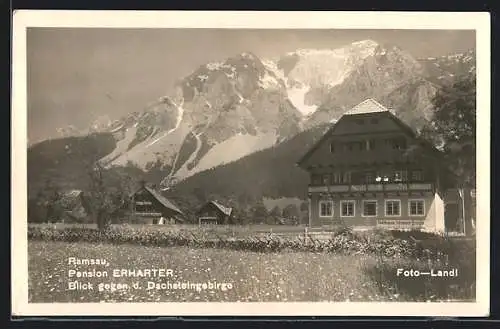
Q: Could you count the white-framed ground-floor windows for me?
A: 5